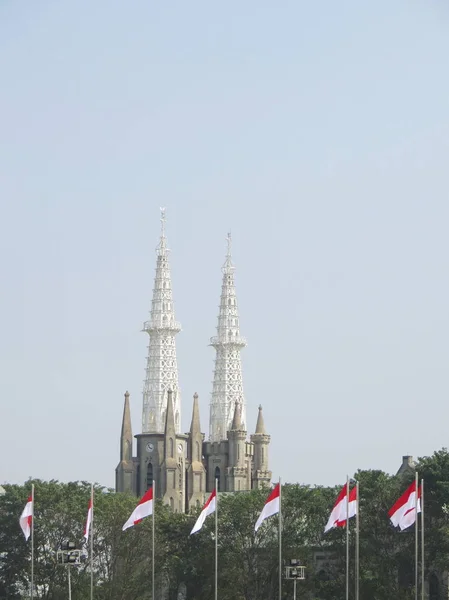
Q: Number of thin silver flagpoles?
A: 9